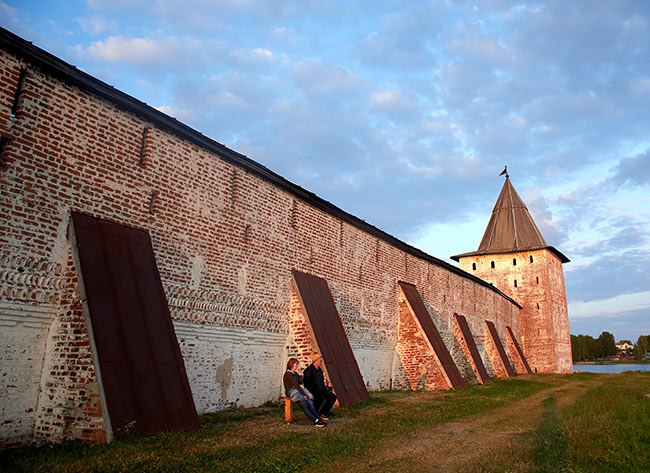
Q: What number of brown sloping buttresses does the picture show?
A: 6